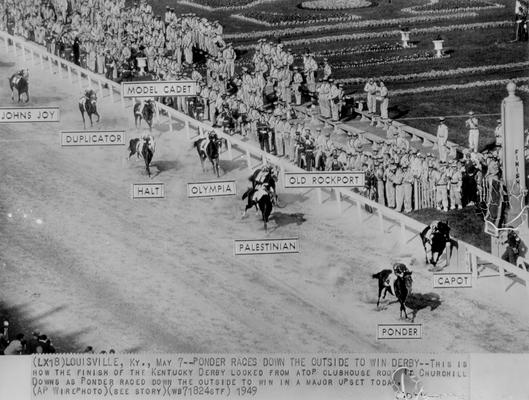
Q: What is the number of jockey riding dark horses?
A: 9